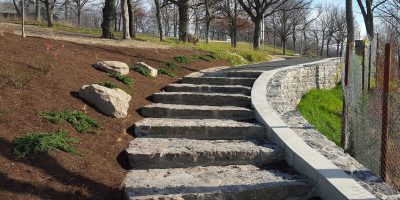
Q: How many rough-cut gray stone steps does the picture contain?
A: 8